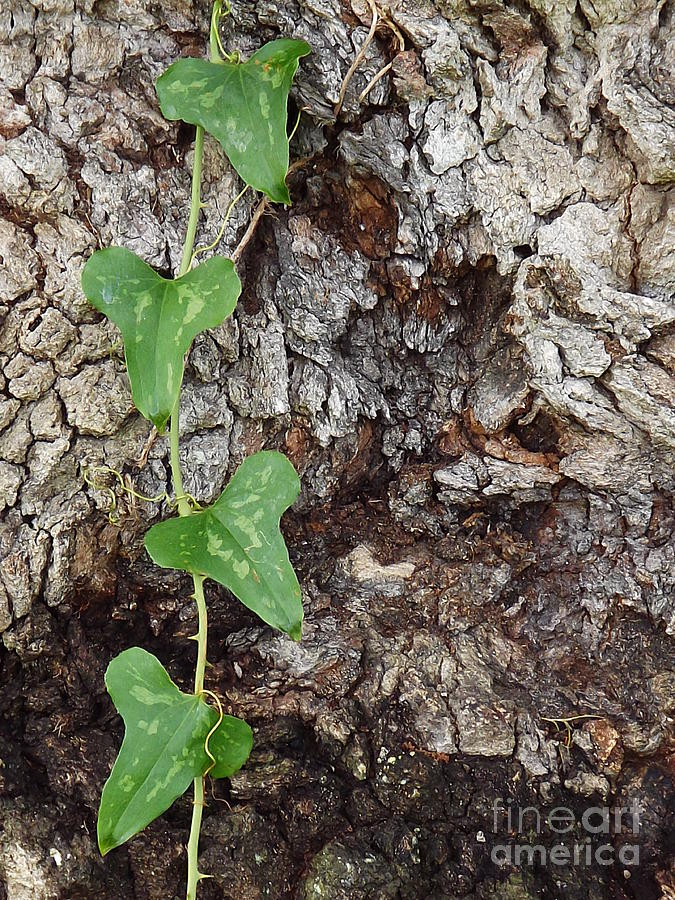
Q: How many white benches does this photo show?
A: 0